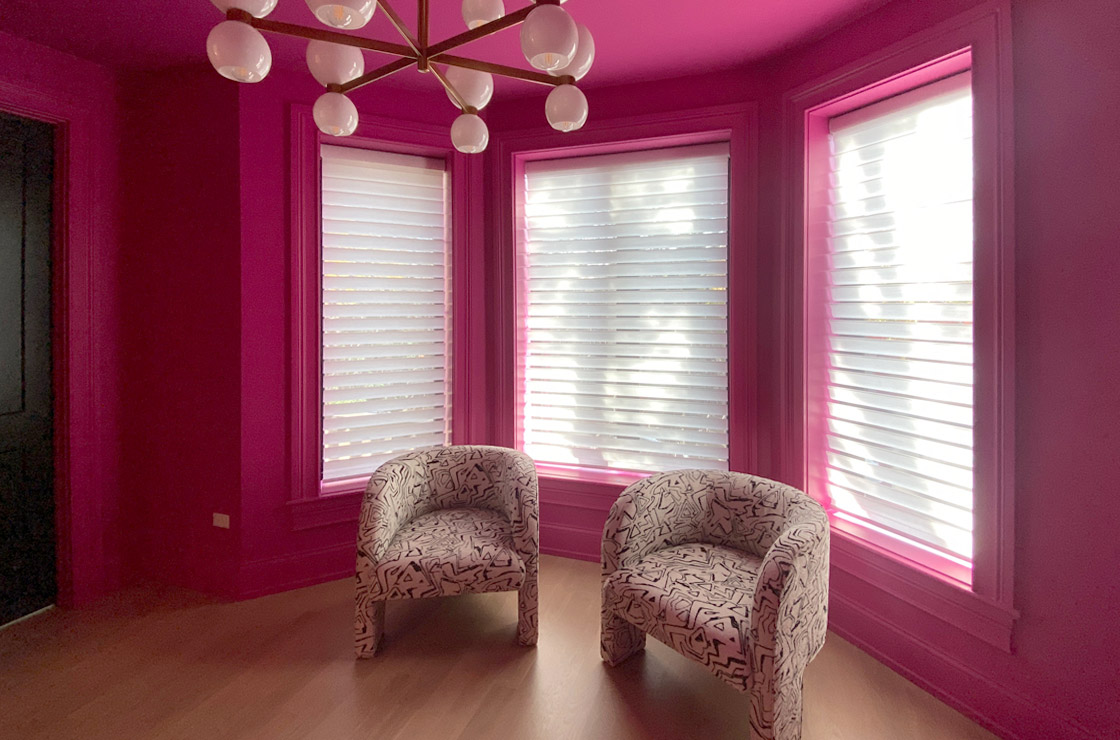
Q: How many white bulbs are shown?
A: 12